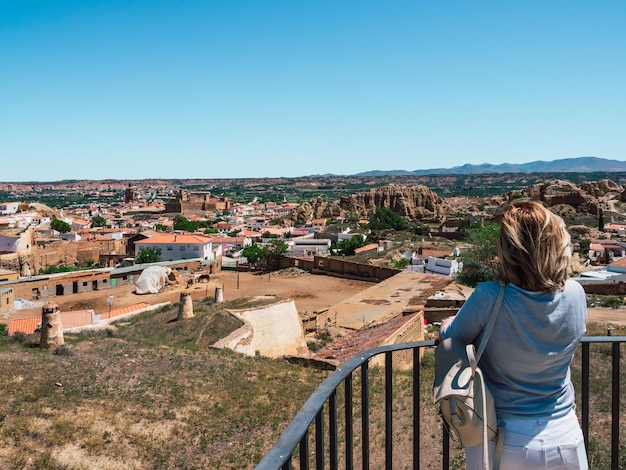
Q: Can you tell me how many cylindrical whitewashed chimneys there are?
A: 3